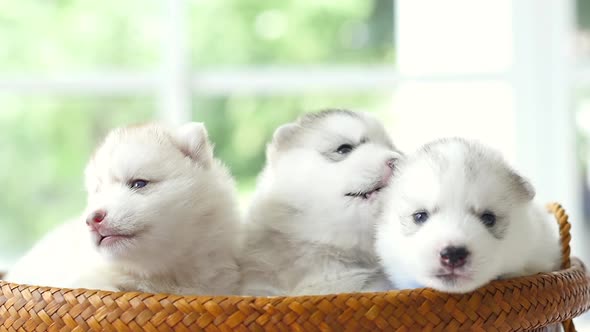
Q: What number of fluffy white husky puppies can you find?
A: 3